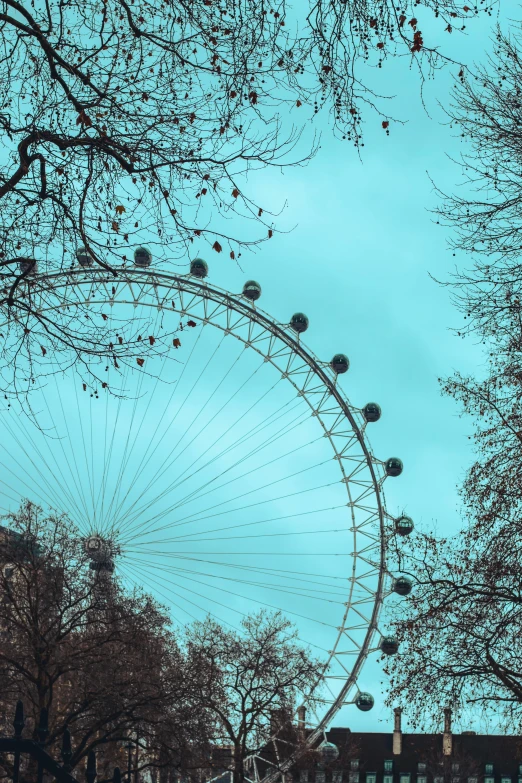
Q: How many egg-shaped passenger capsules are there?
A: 14